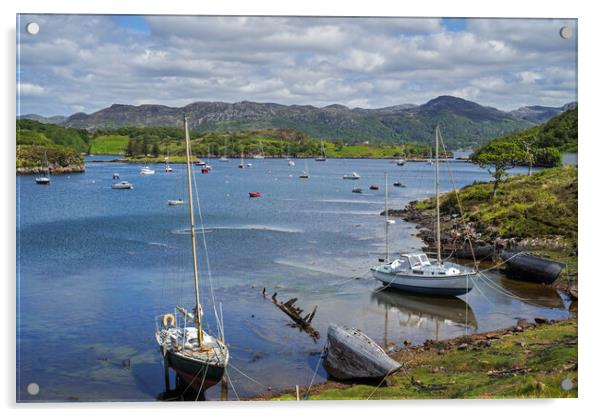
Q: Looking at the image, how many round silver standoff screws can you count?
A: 4